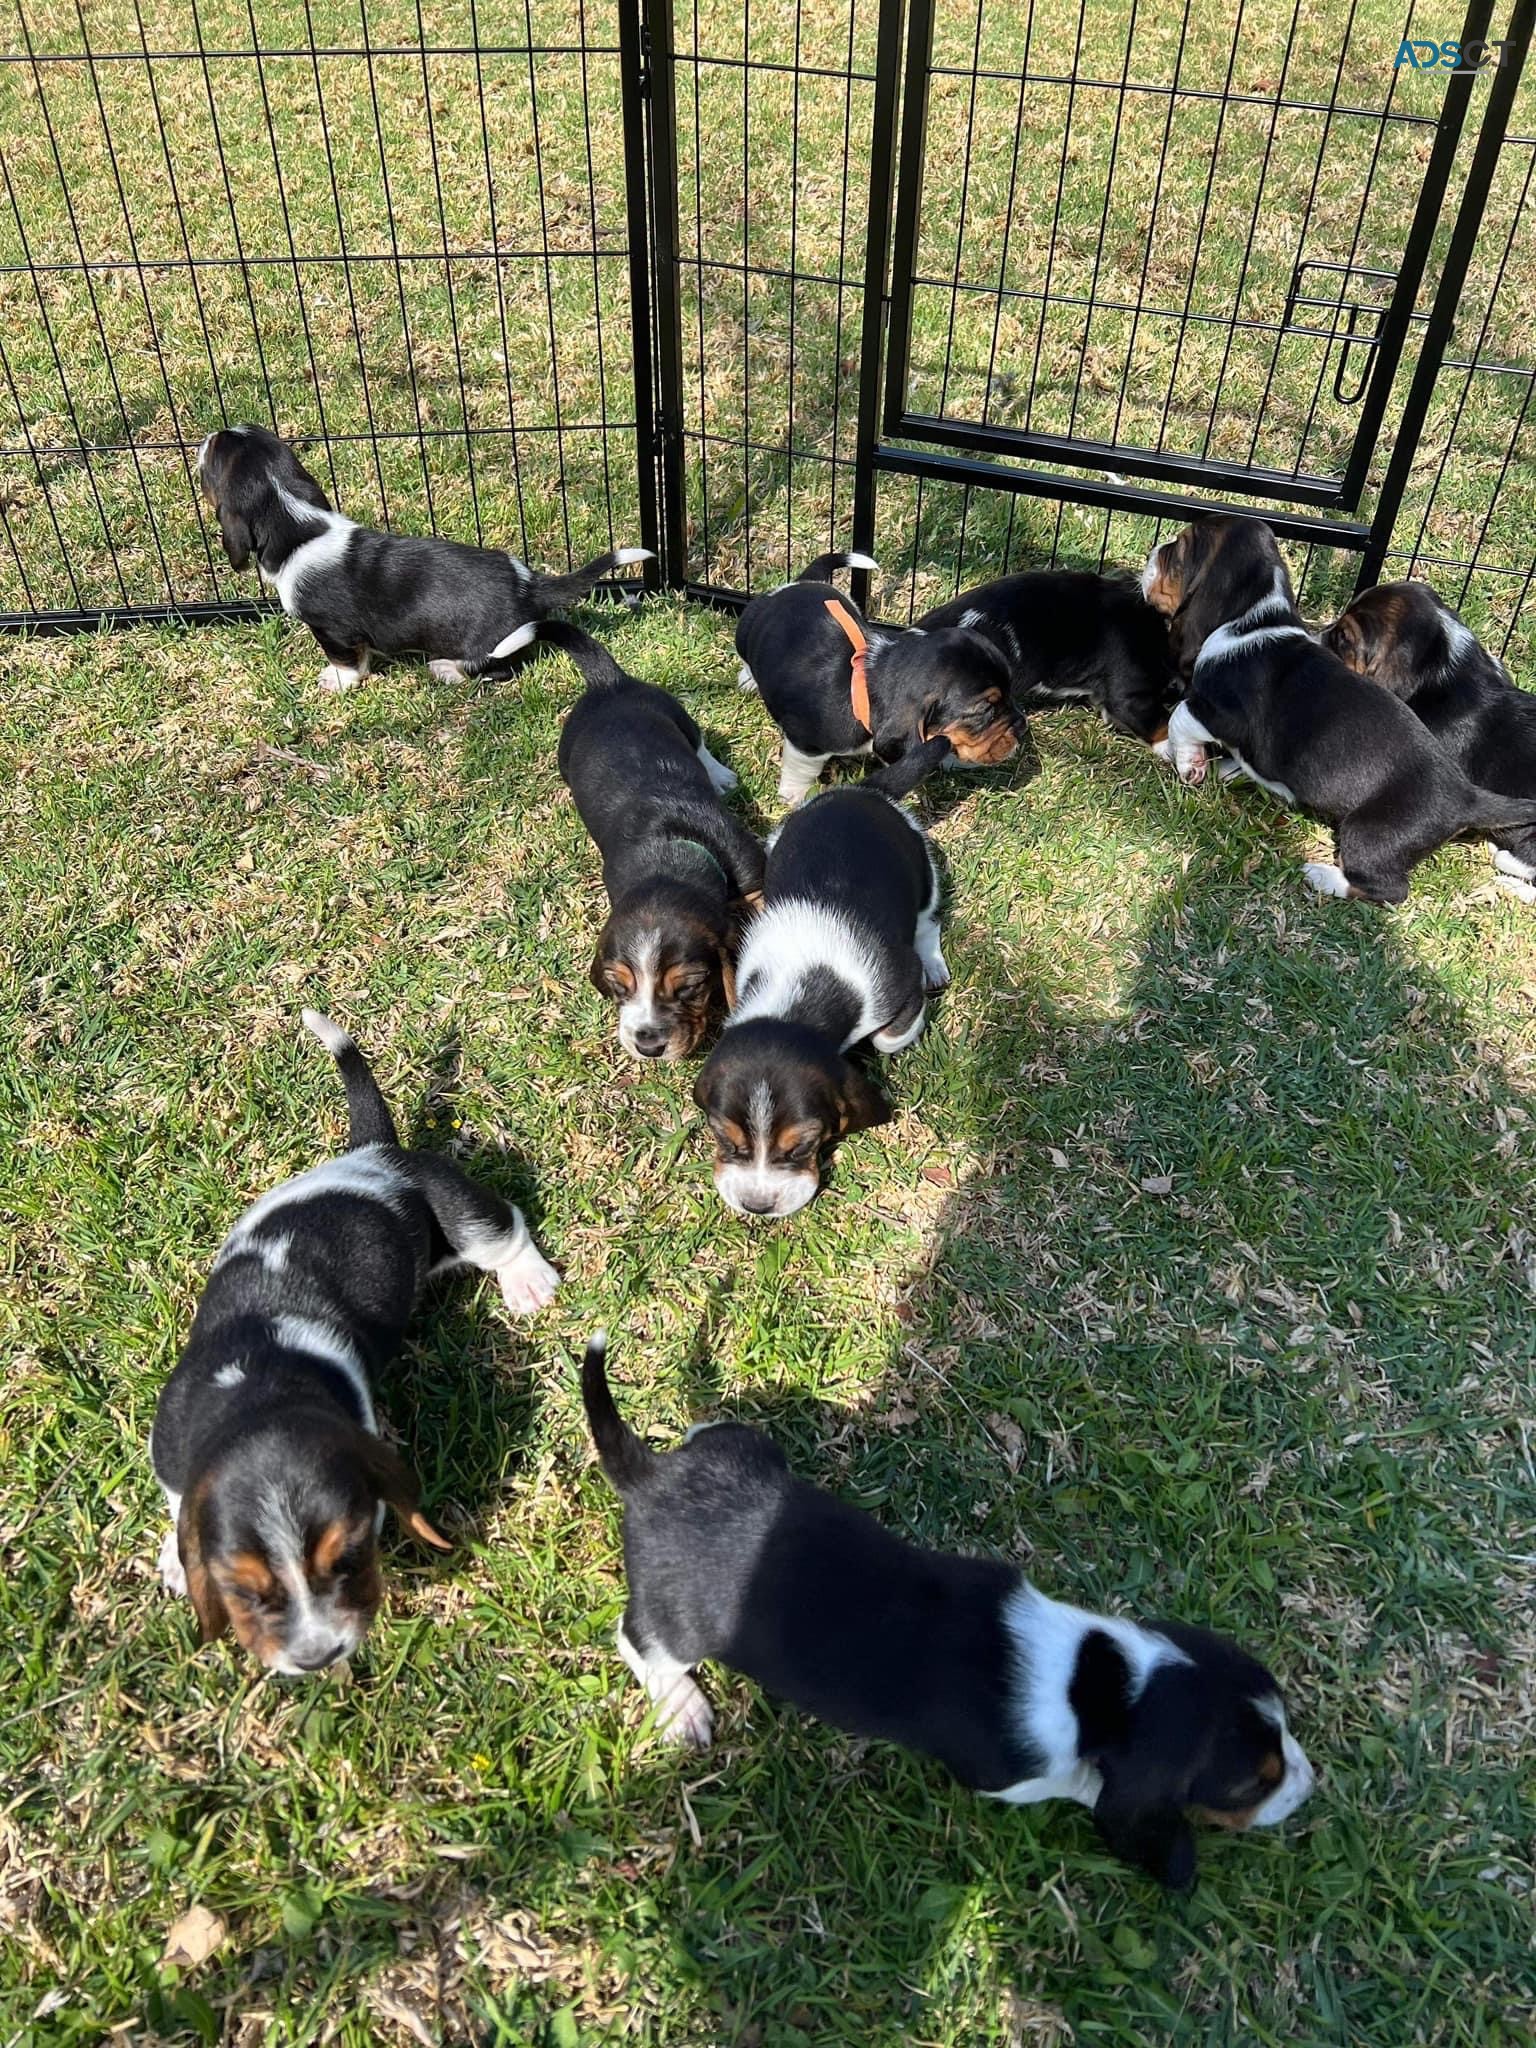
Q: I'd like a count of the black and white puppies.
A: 9